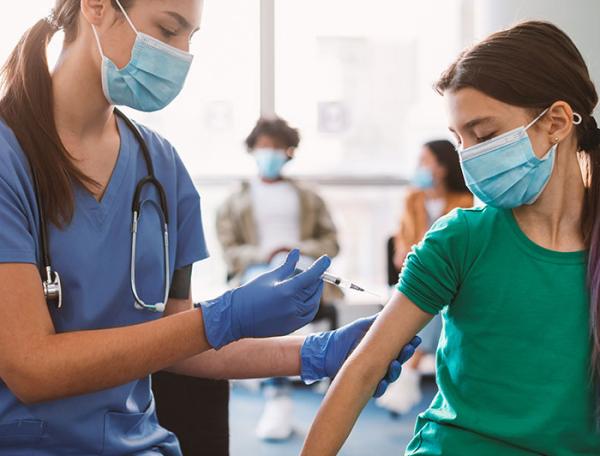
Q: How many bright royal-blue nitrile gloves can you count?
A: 2